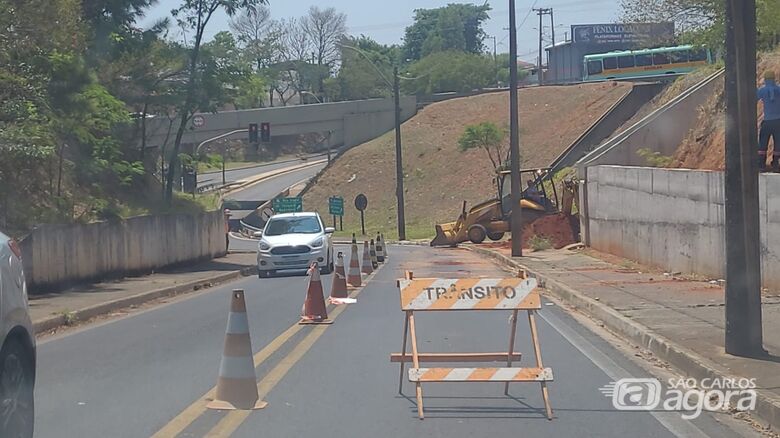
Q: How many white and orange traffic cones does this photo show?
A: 5